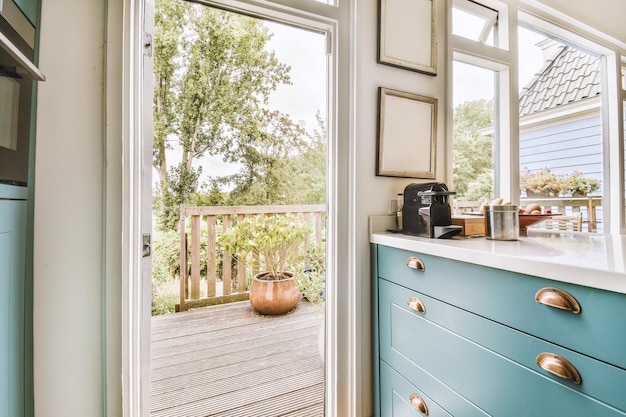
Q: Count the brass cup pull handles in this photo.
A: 5